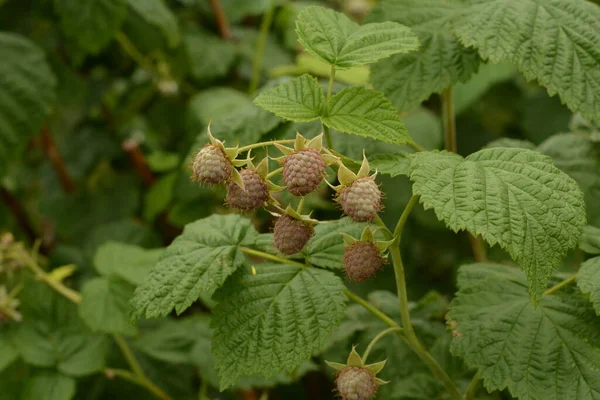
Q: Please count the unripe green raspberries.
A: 7